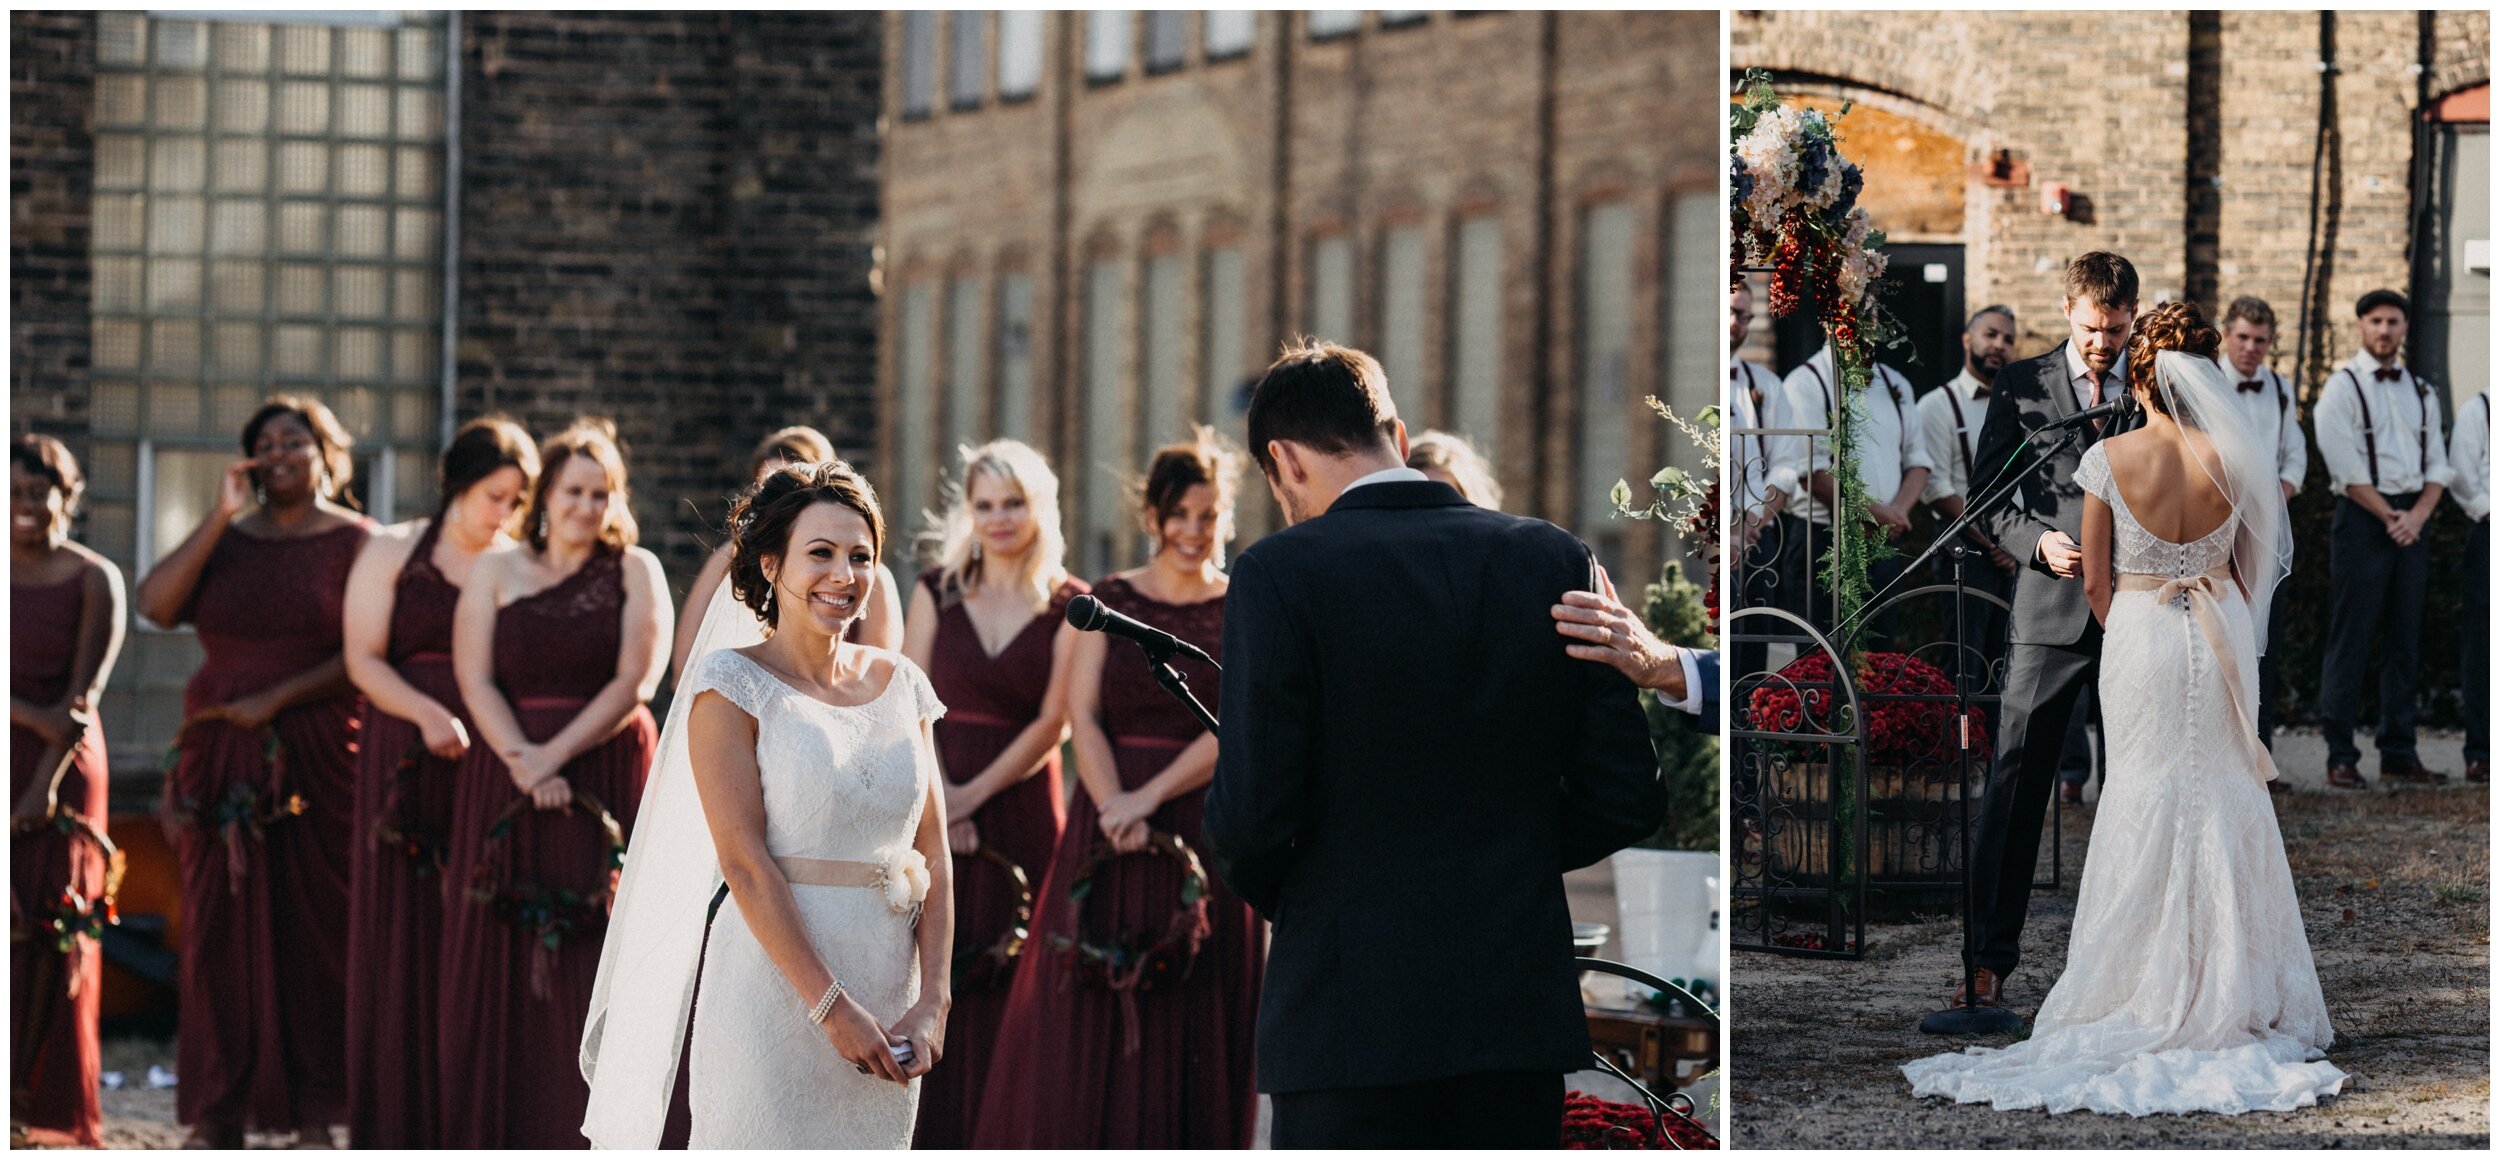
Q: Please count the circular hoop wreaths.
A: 6